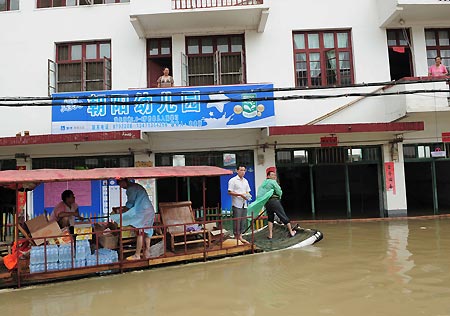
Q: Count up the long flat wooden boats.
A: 1